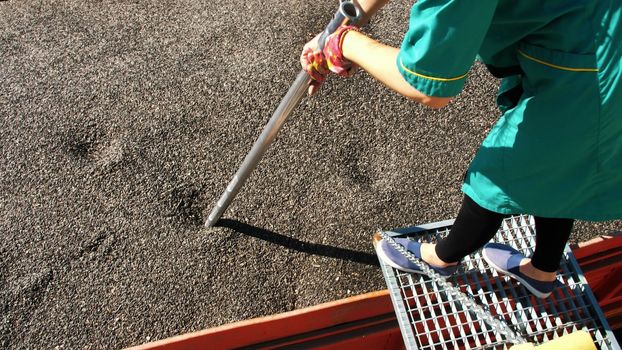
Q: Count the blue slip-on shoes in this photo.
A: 2